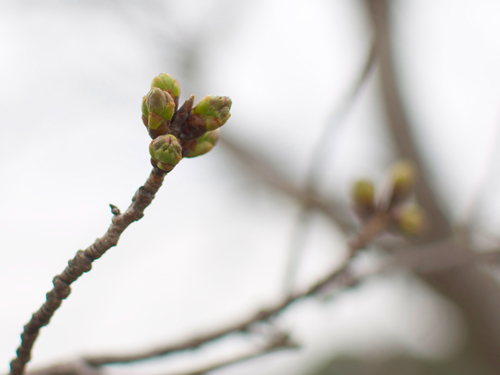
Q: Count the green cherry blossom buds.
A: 8